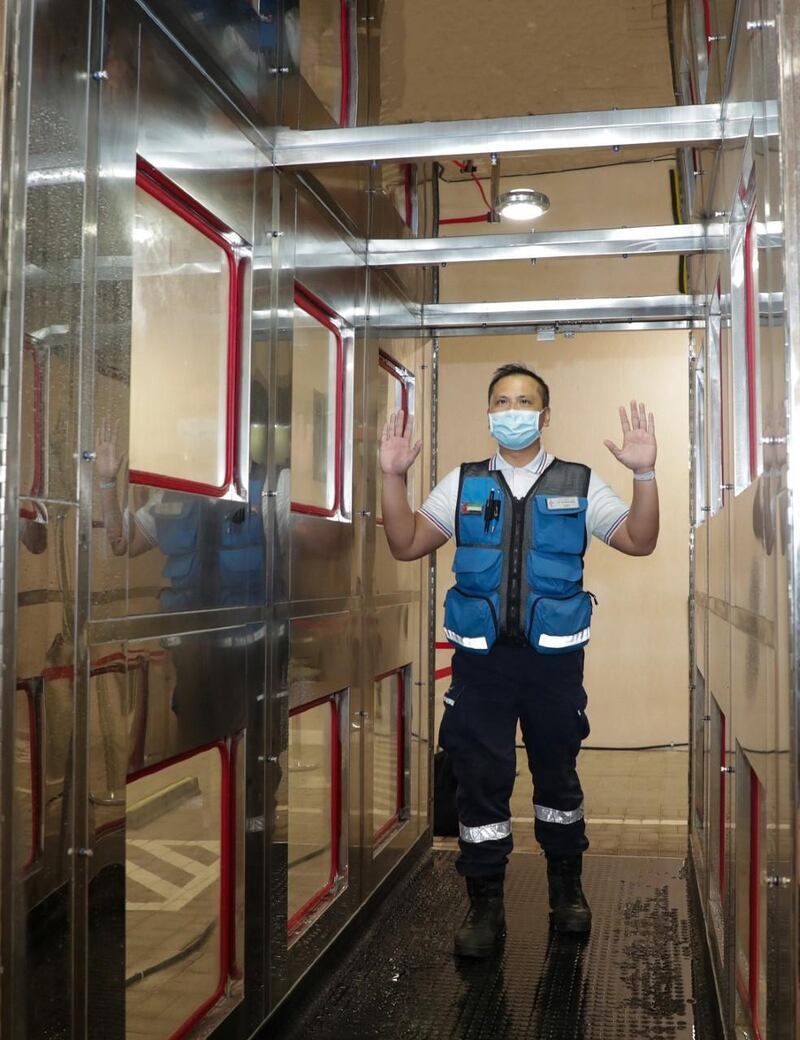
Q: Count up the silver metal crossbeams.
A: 3